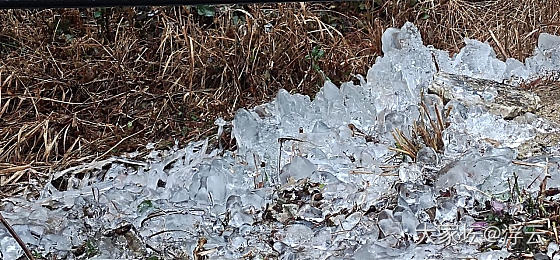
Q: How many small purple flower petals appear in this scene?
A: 2